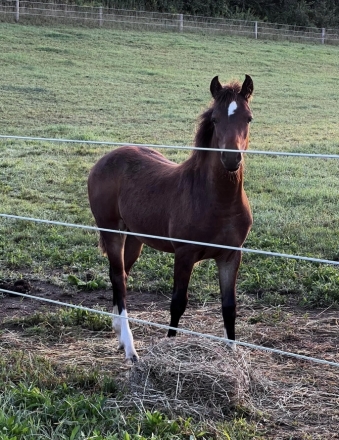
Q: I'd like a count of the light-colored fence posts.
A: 5